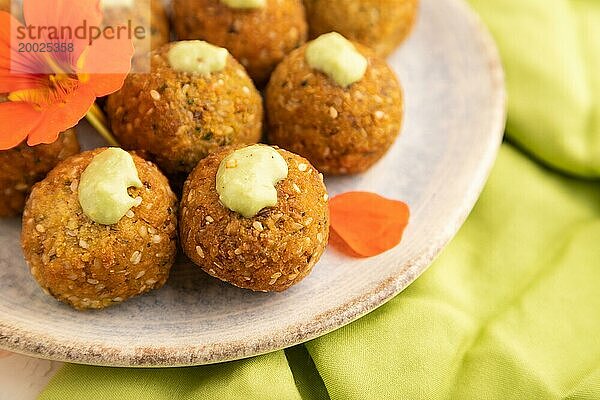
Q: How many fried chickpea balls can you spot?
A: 8